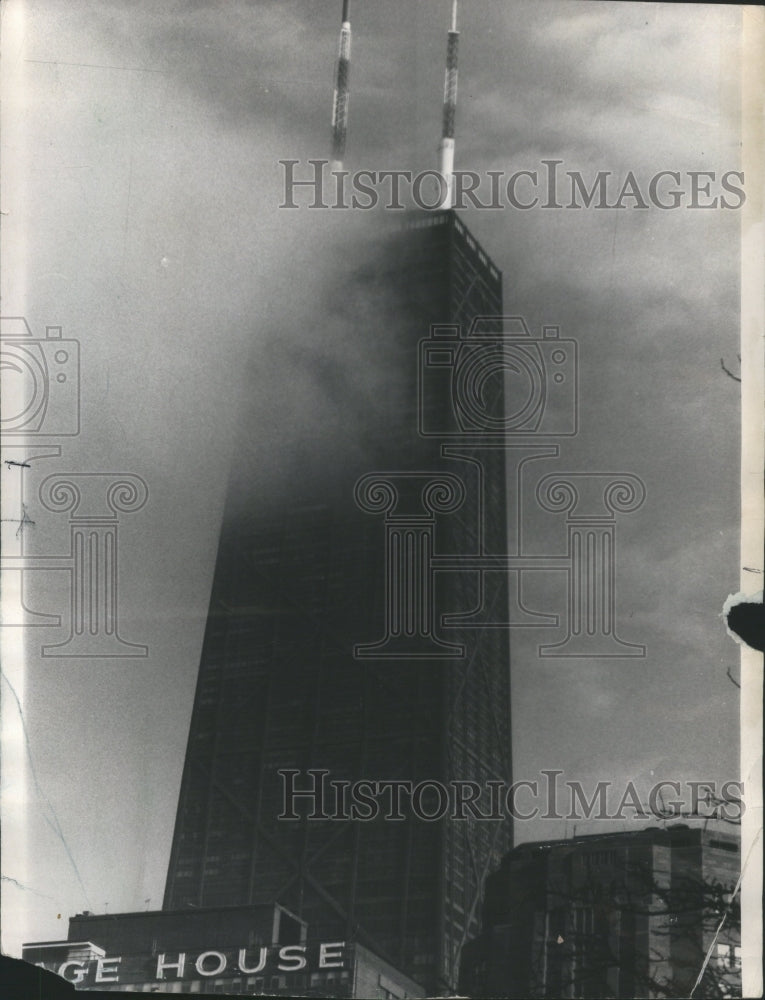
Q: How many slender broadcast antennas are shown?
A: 2